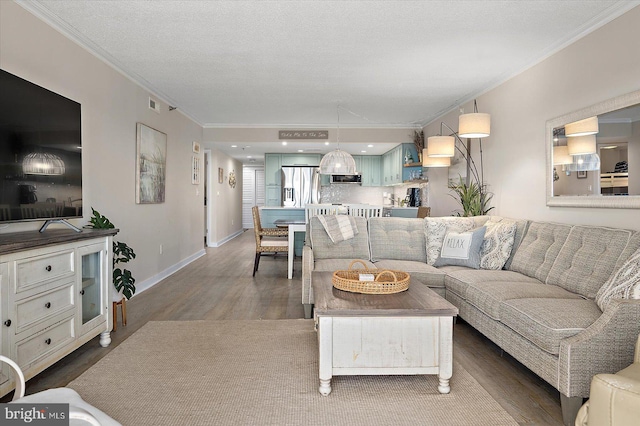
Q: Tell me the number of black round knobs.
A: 5